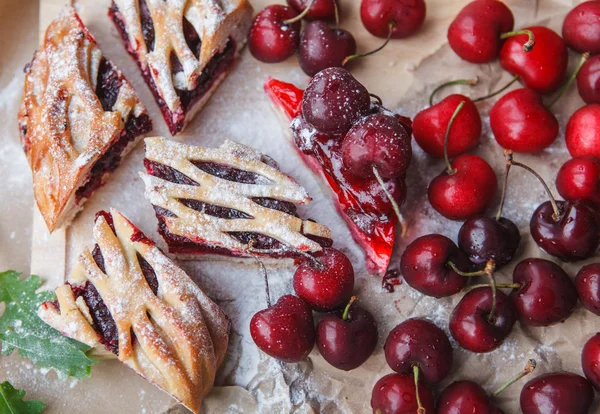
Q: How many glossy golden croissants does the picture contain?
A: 0